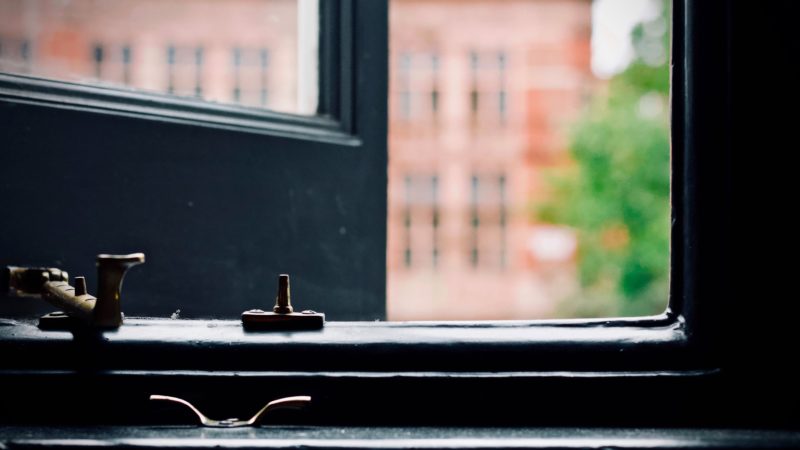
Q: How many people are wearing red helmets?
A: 0